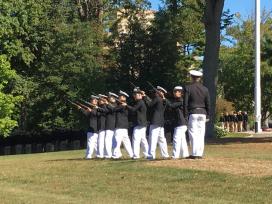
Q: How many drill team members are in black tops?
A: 8